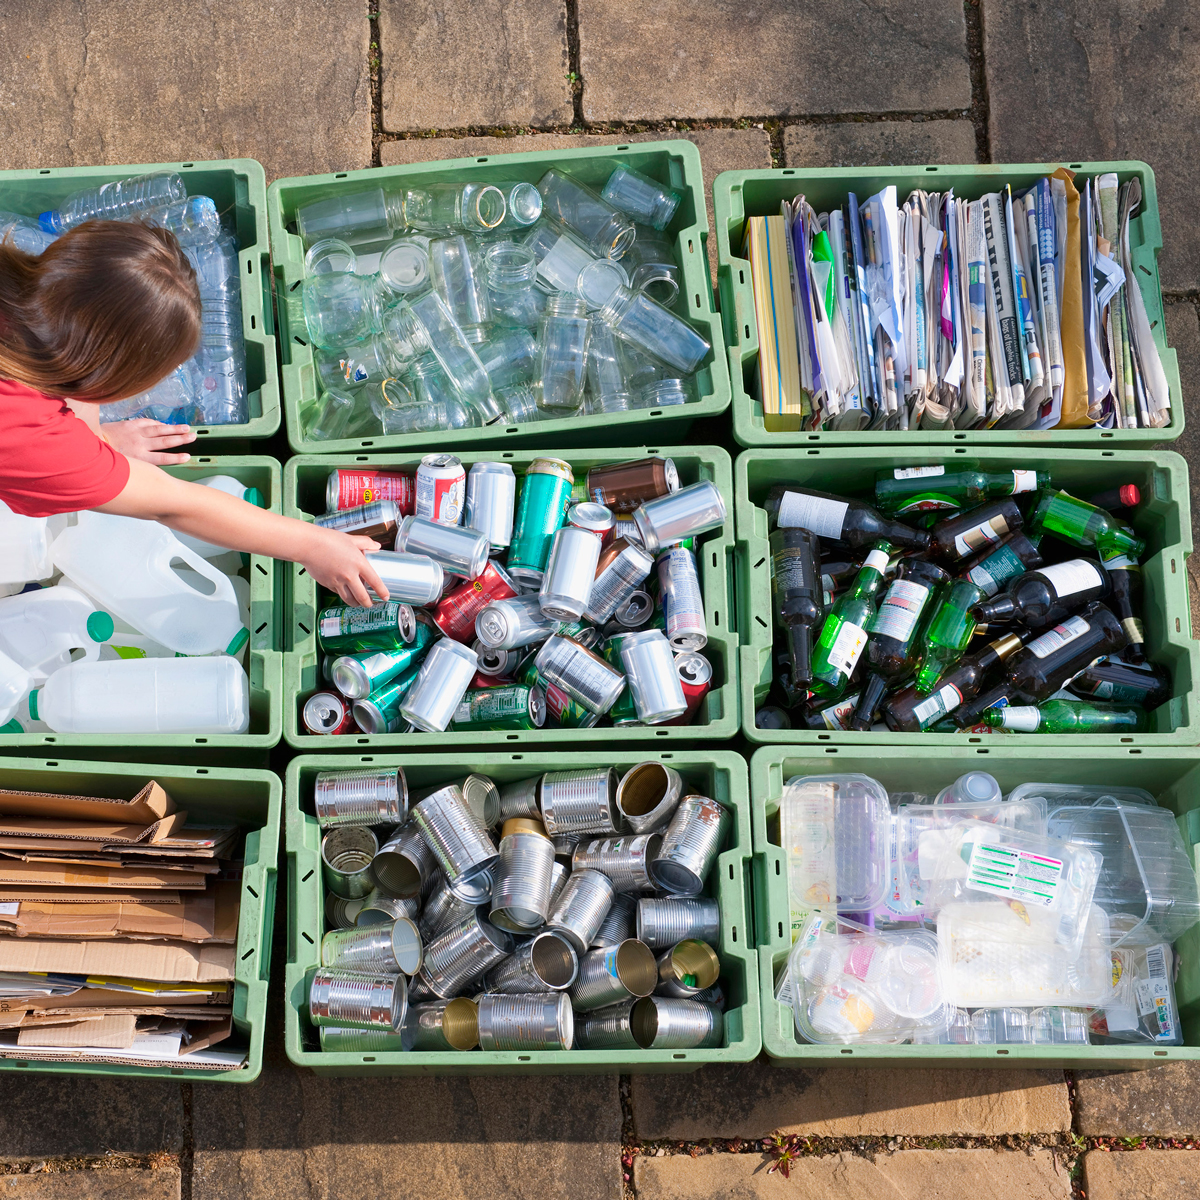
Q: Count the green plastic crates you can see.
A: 9